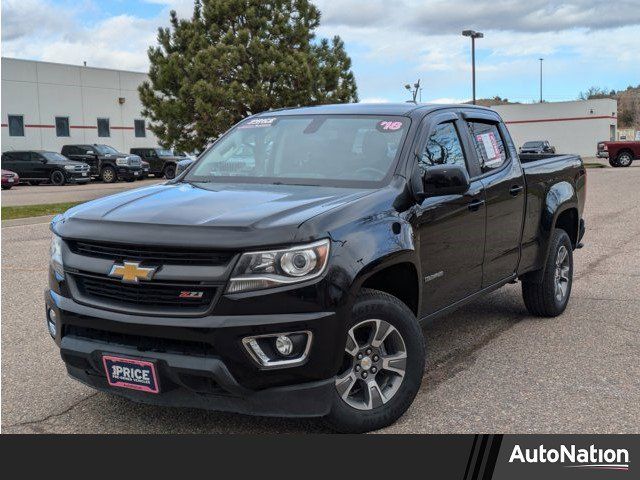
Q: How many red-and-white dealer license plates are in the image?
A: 1